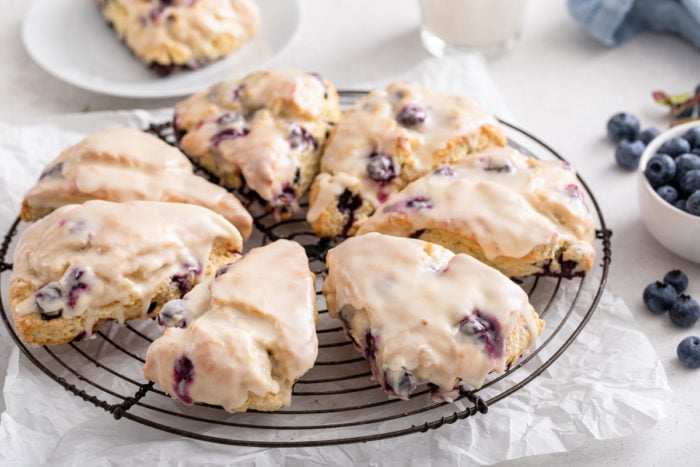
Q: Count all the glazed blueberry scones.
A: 8